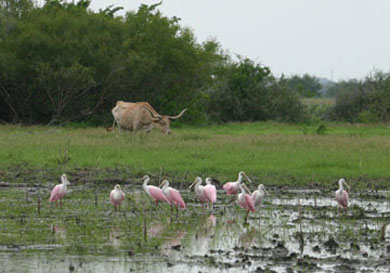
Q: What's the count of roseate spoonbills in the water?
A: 10